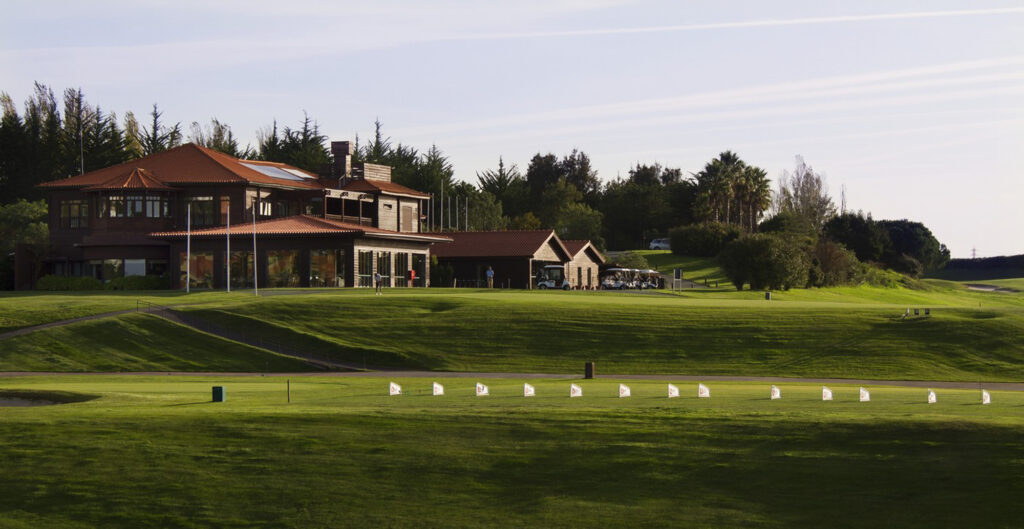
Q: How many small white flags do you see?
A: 13